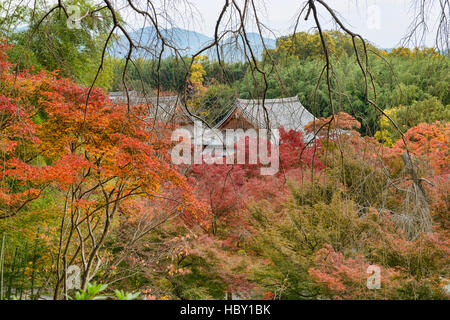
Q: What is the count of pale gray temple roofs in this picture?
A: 2